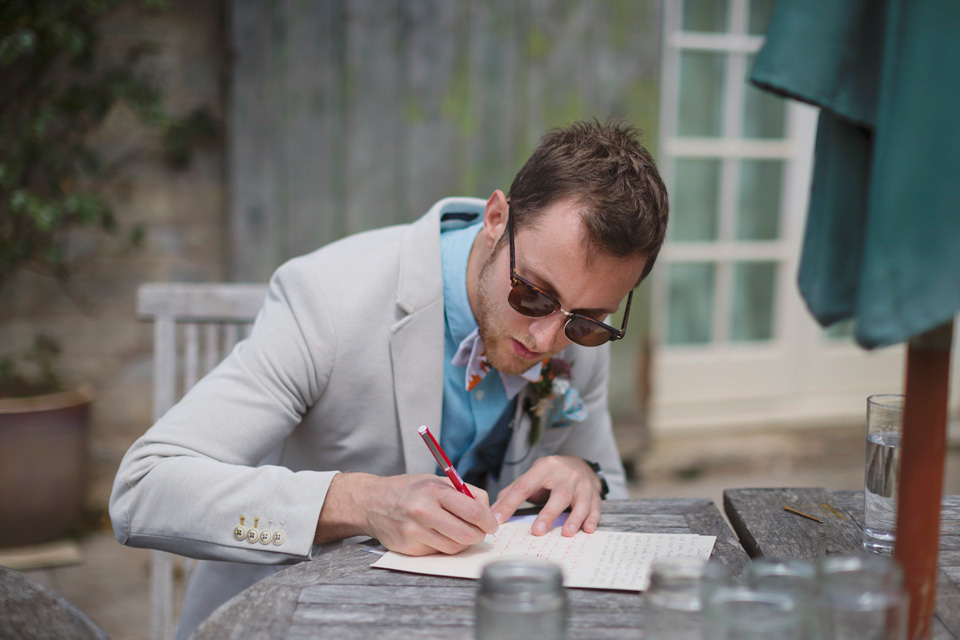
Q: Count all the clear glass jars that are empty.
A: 5